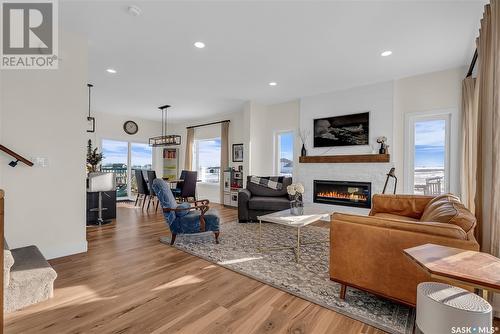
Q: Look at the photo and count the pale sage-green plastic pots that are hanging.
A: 0